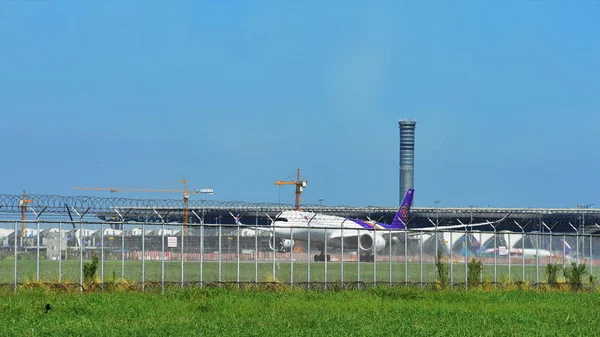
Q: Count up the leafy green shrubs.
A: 5